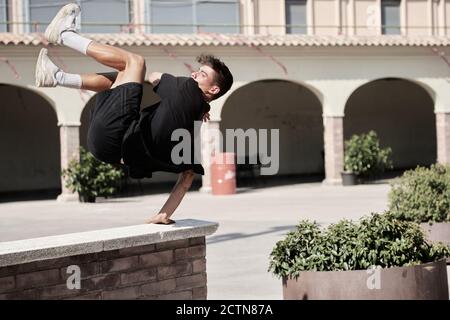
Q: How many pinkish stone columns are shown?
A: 4